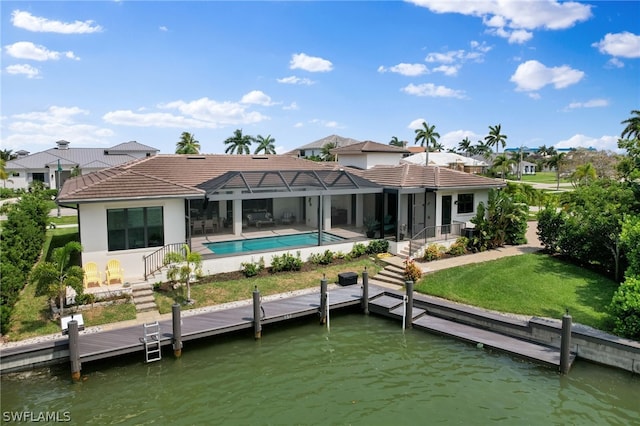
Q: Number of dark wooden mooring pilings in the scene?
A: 7